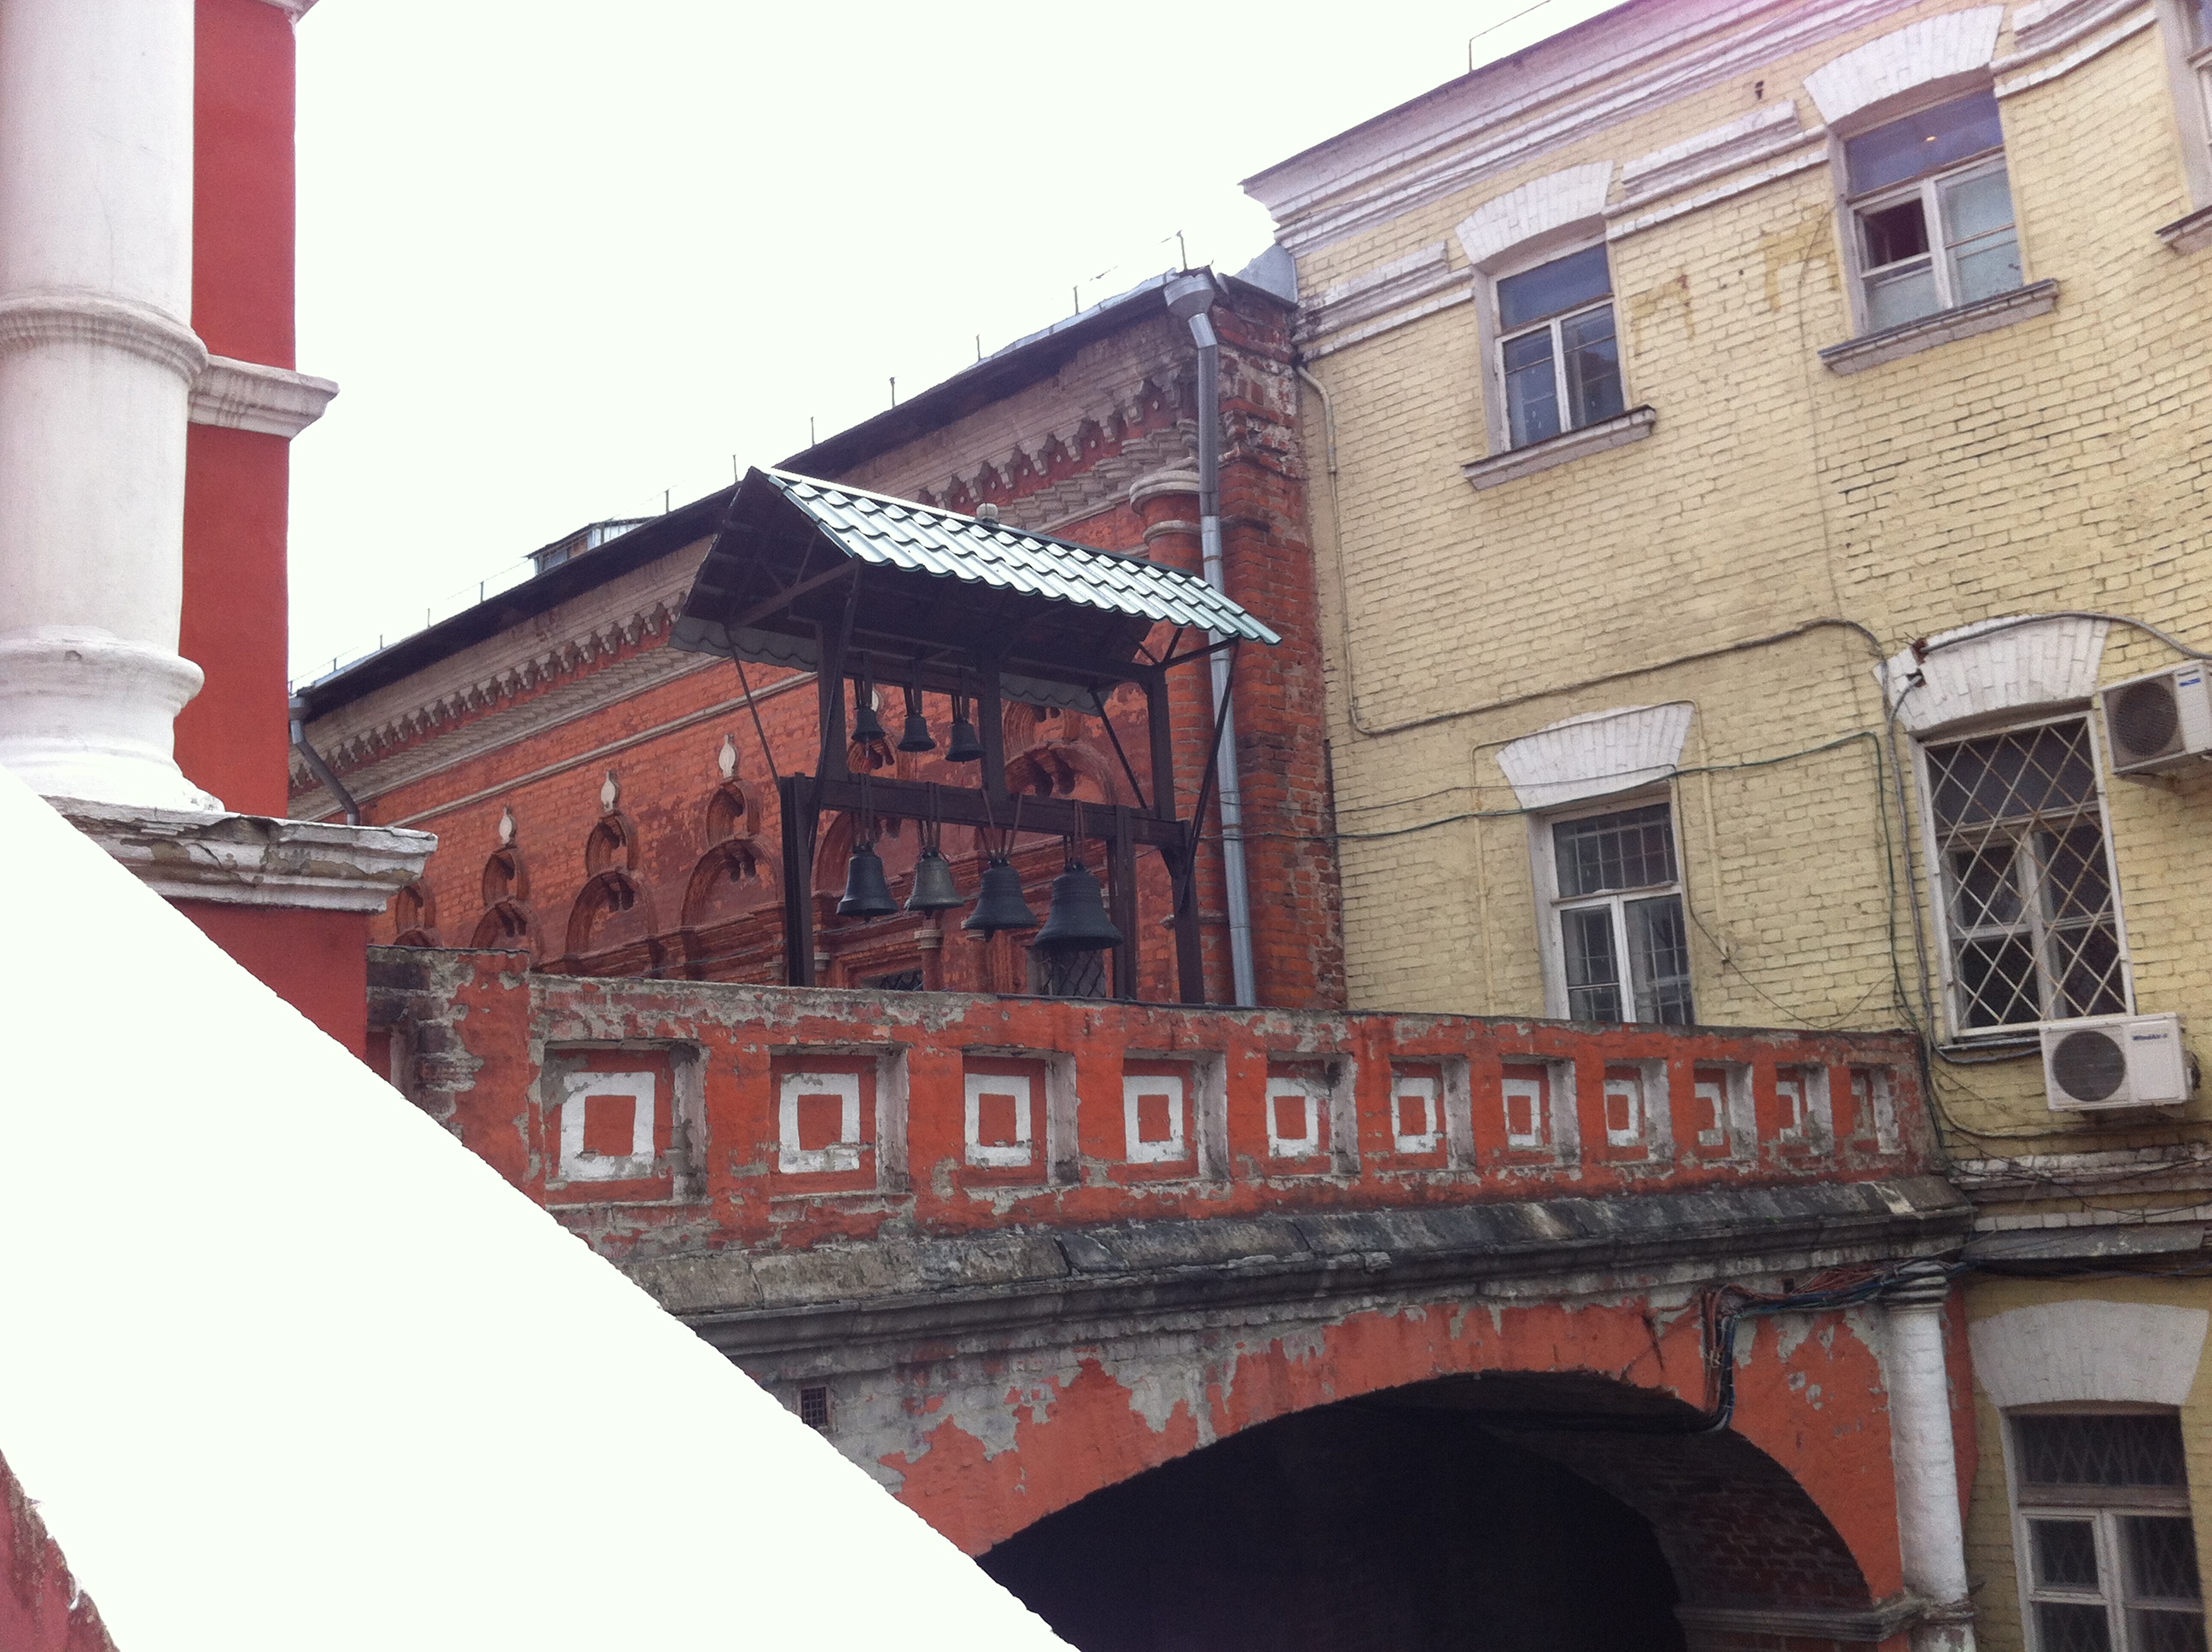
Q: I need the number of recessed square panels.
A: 11